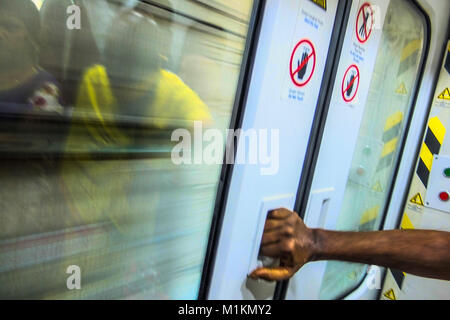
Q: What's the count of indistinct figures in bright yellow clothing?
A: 1